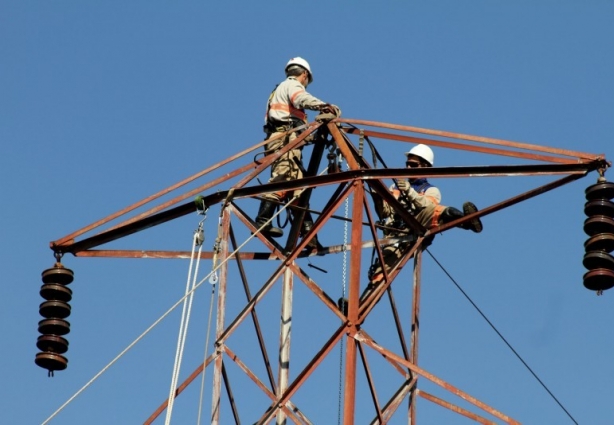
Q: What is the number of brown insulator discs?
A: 12